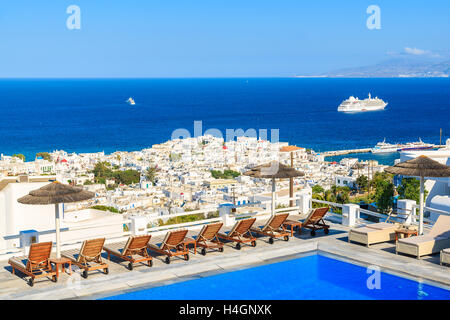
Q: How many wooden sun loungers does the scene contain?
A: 8